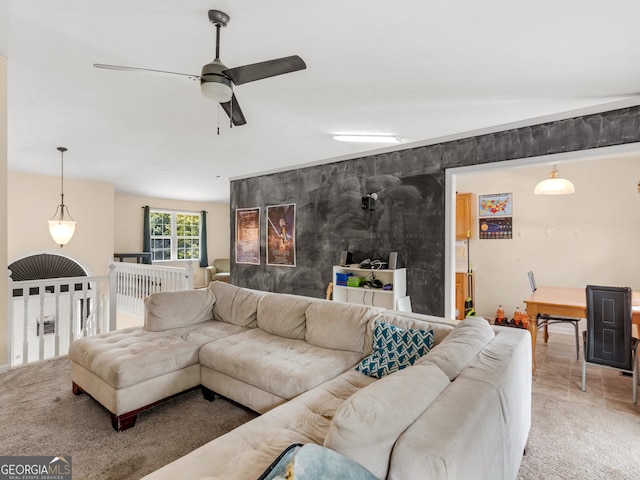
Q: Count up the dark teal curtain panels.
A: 2